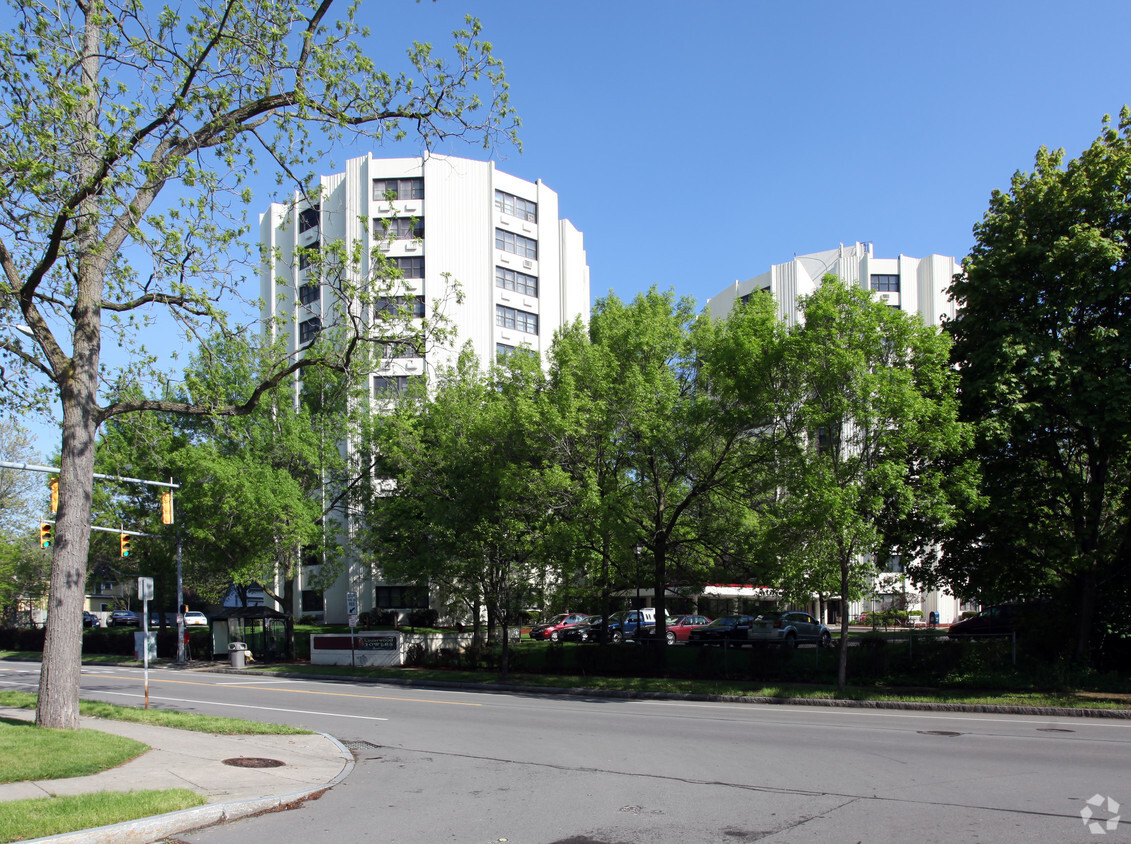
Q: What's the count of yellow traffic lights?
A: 4